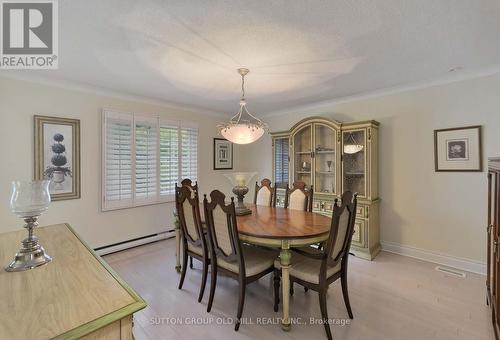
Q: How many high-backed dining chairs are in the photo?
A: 6